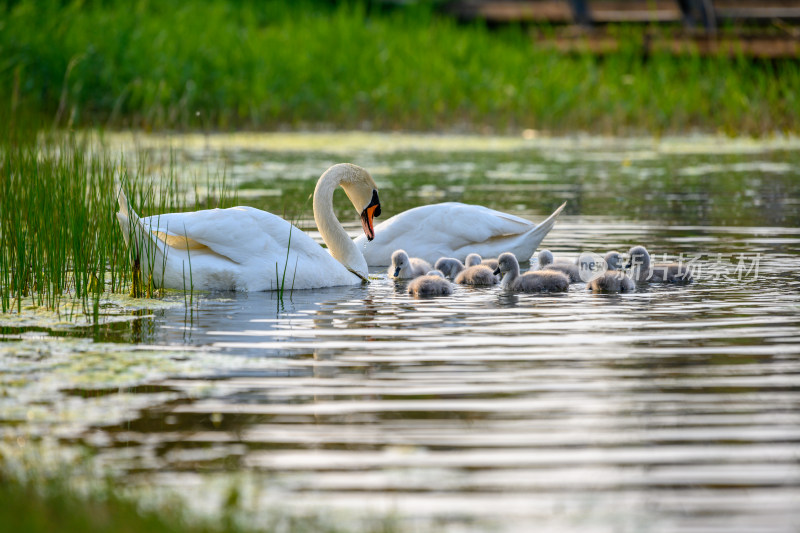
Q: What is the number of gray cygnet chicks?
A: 9